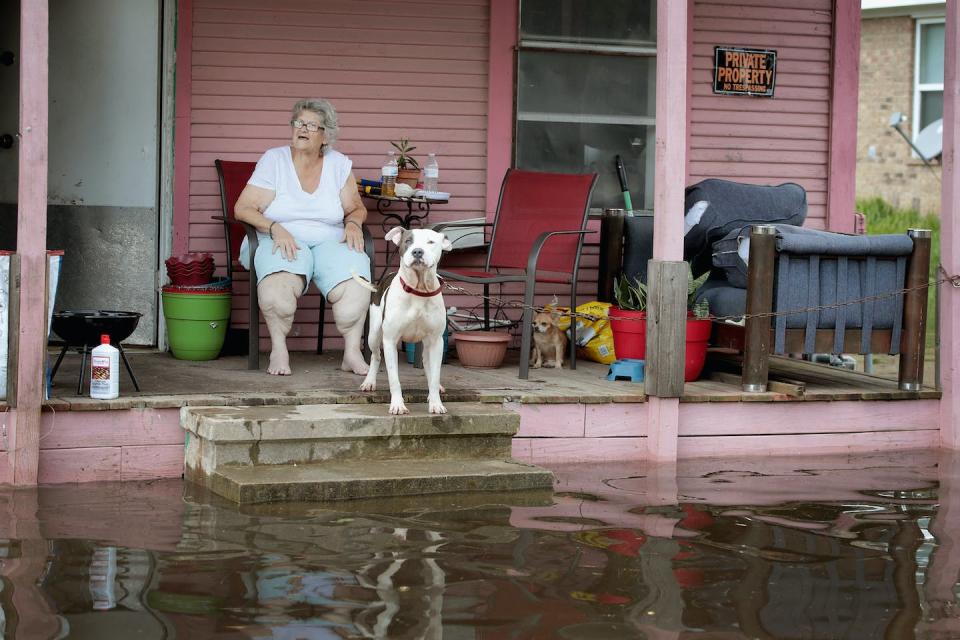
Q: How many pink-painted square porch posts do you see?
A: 3